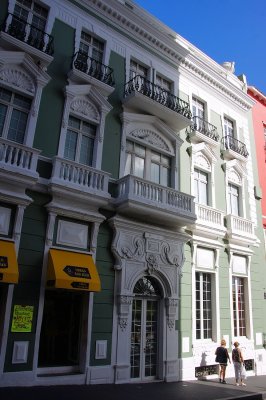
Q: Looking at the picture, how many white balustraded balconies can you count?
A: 5